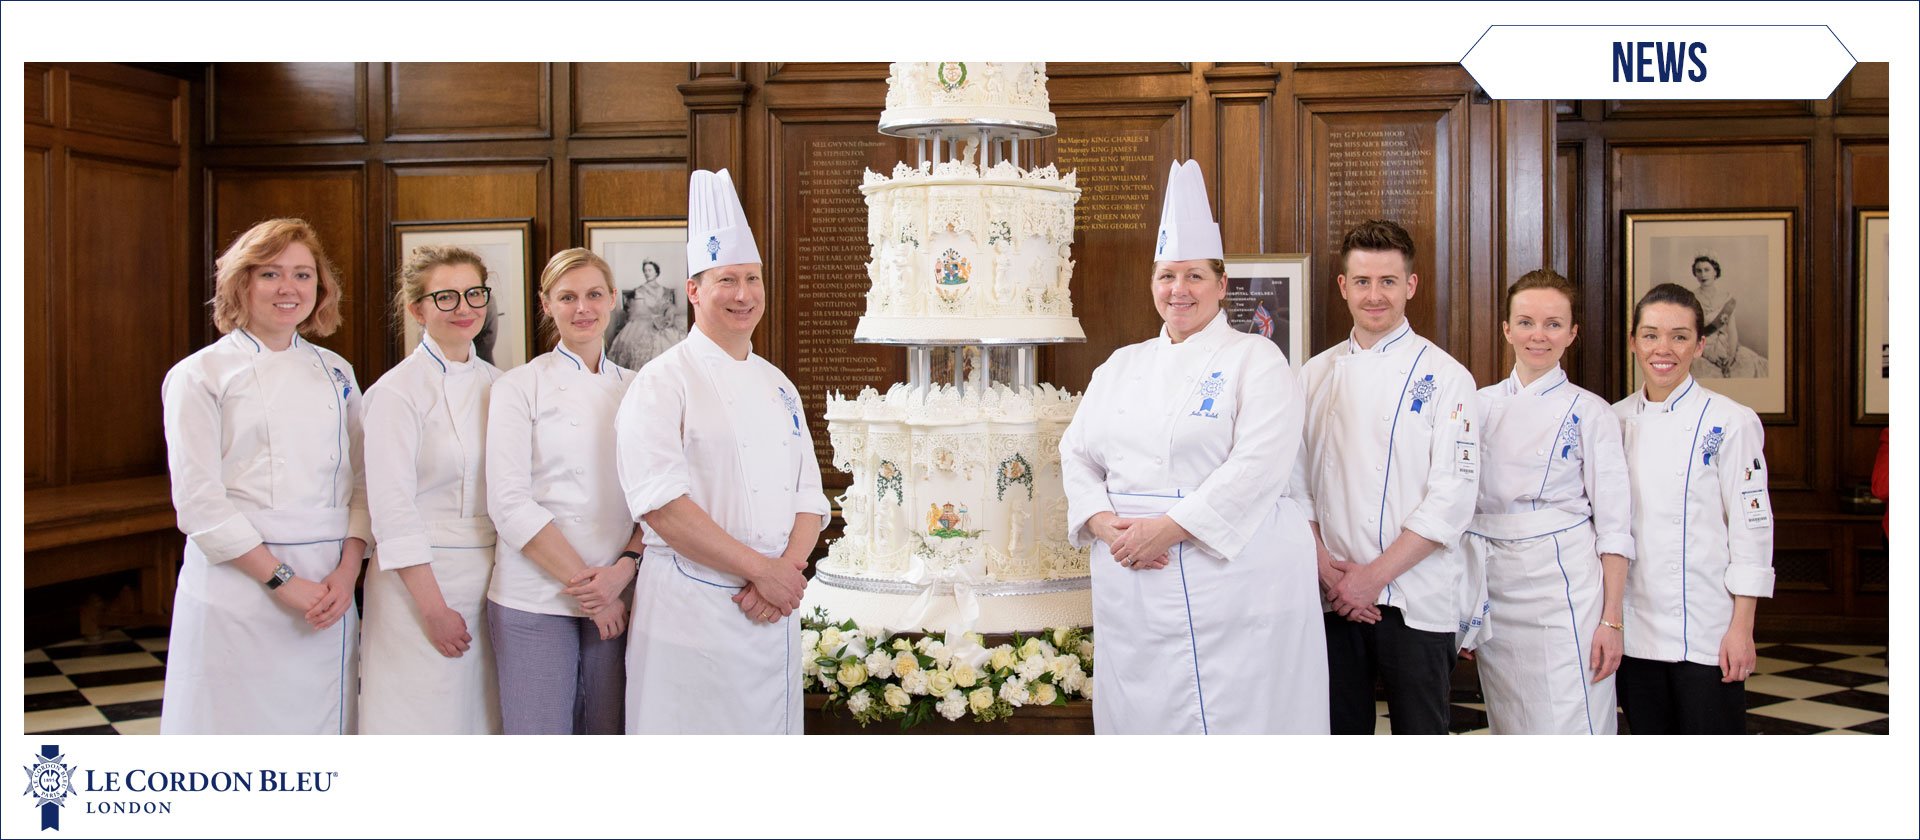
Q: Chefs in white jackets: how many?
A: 8